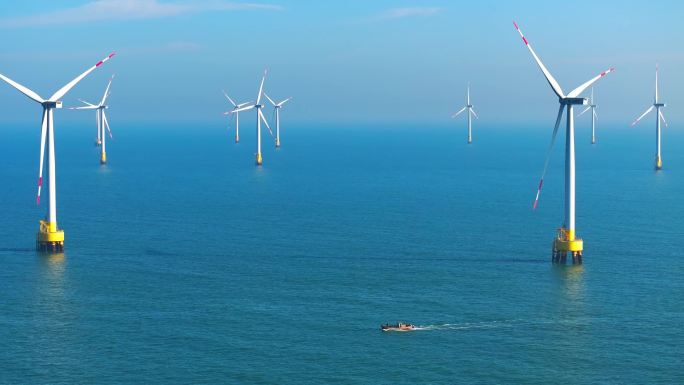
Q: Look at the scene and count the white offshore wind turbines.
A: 10